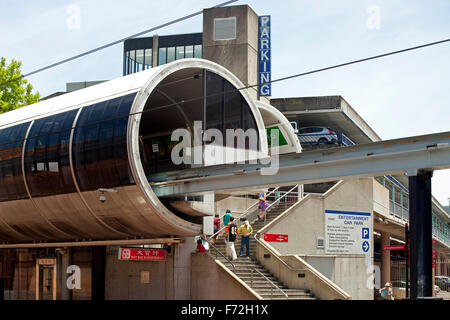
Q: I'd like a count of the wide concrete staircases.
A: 1